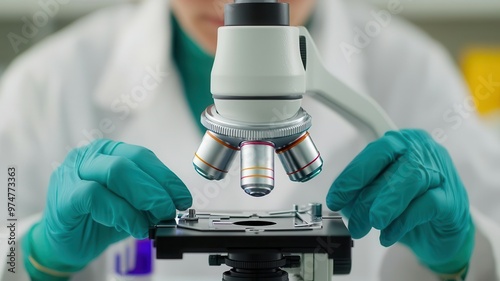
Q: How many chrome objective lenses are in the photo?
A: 3